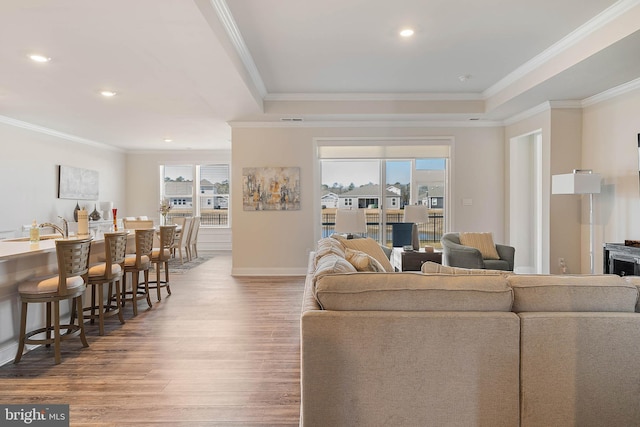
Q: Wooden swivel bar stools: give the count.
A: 4